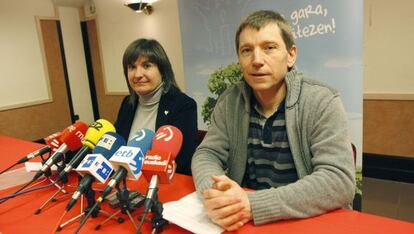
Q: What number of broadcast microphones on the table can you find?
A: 6